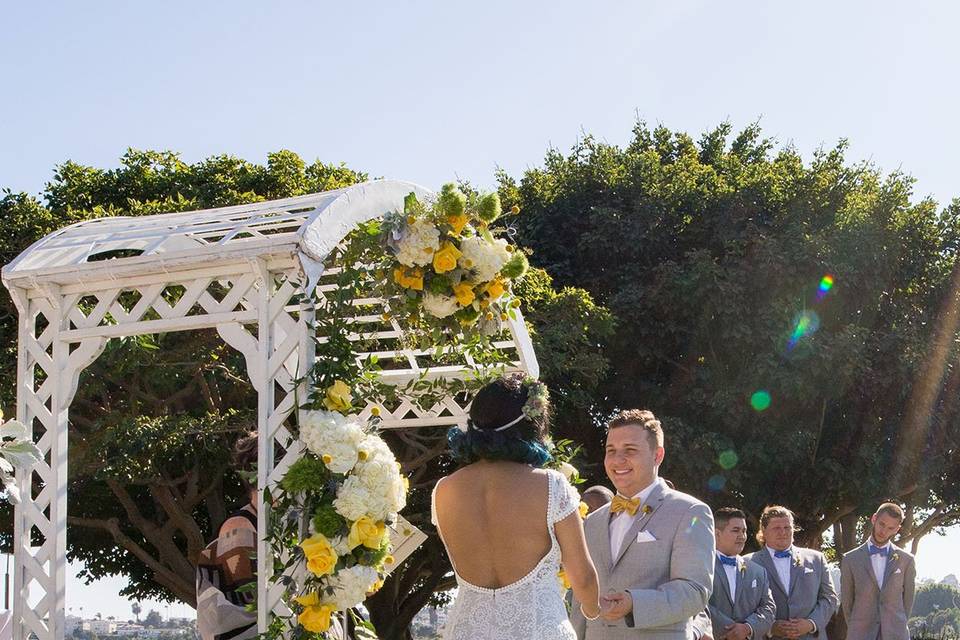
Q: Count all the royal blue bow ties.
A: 3